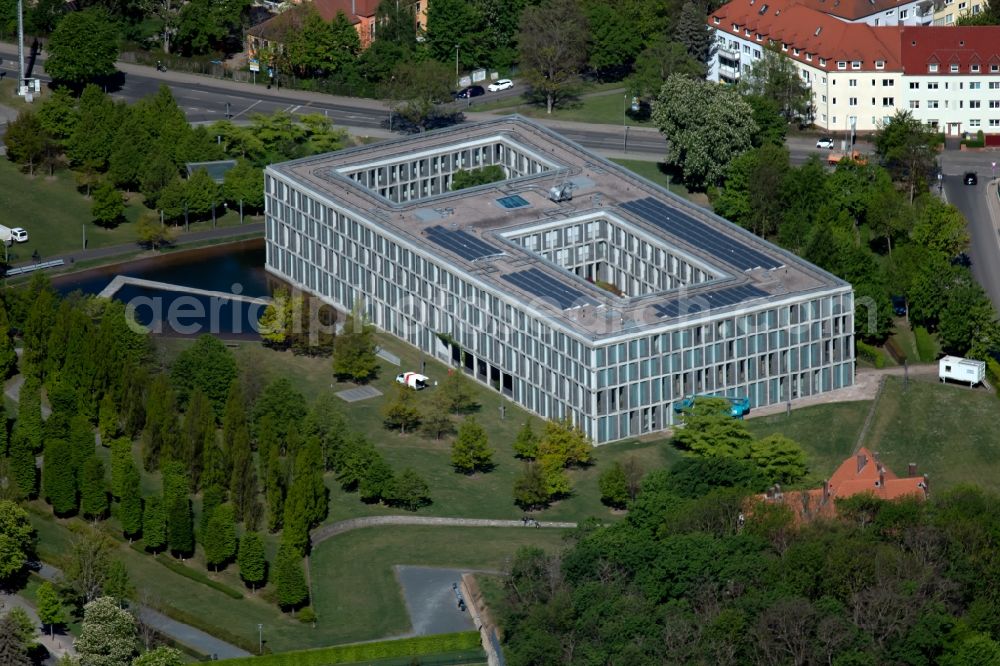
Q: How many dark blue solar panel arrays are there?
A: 4